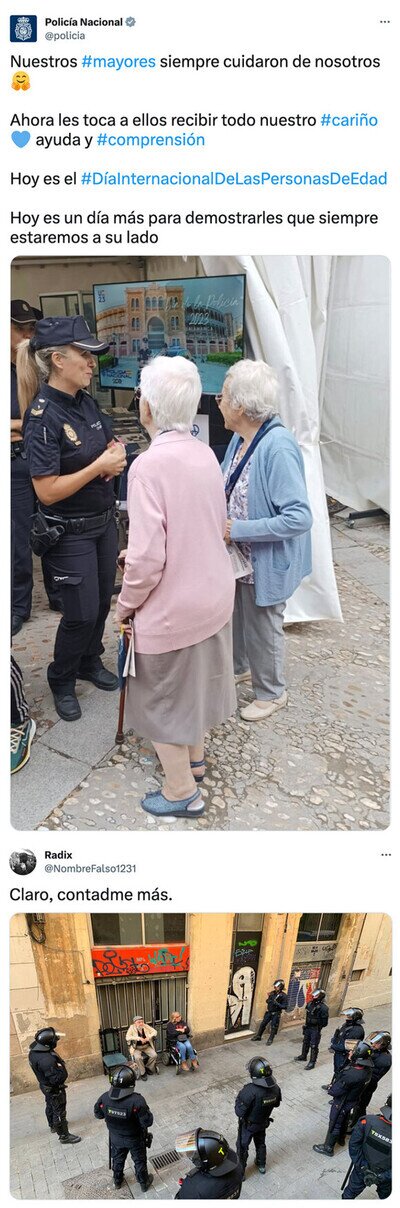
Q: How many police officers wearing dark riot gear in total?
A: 10